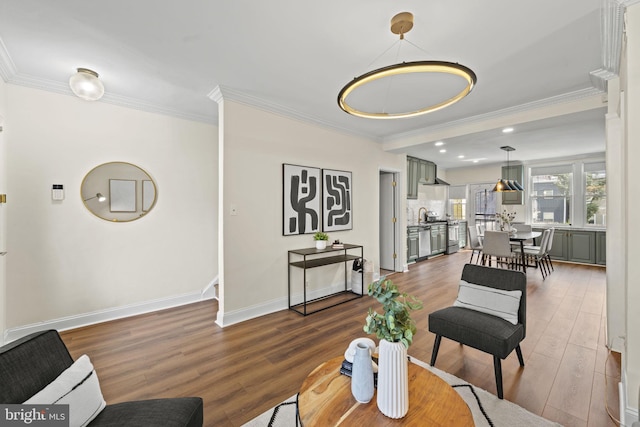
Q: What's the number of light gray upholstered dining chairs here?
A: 6